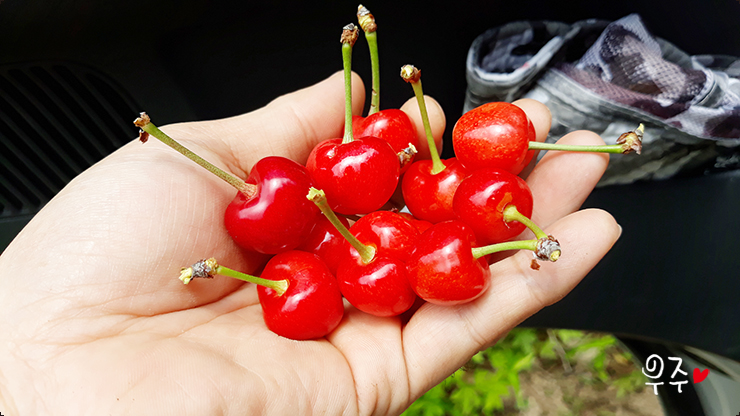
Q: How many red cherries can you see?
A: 11